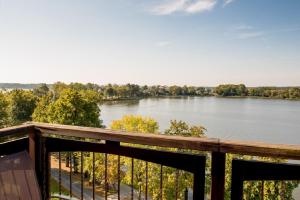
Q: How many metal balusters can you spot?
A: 12